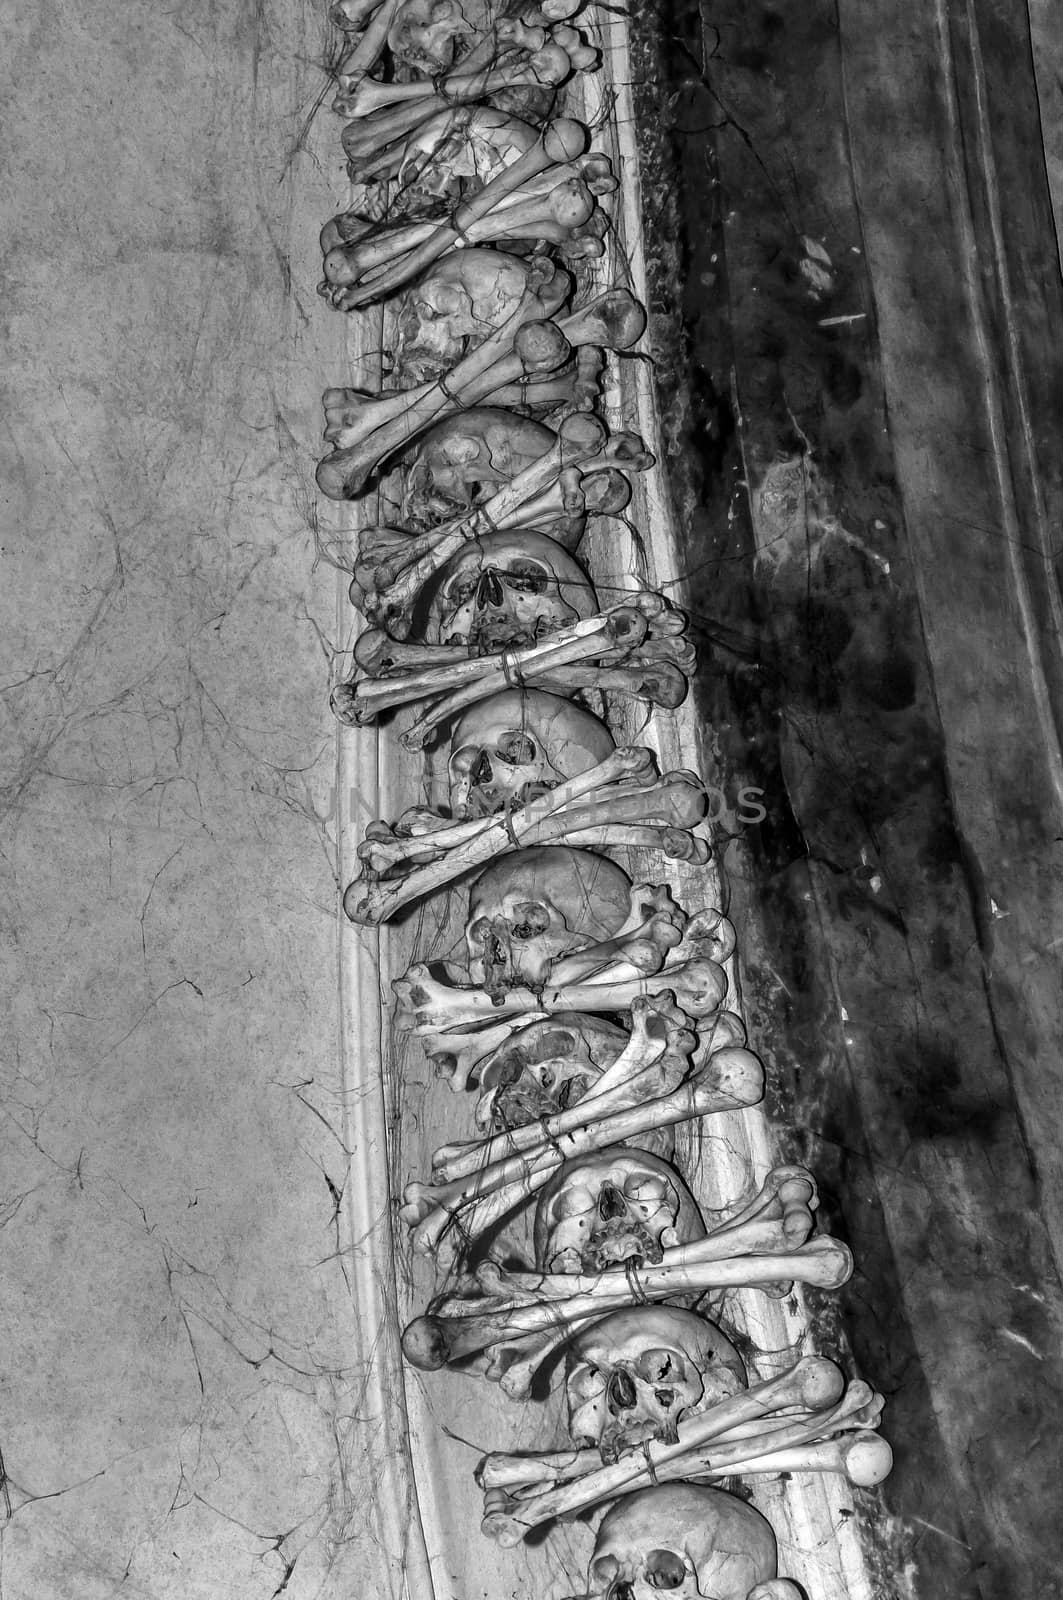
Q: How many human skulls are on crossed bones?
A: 11